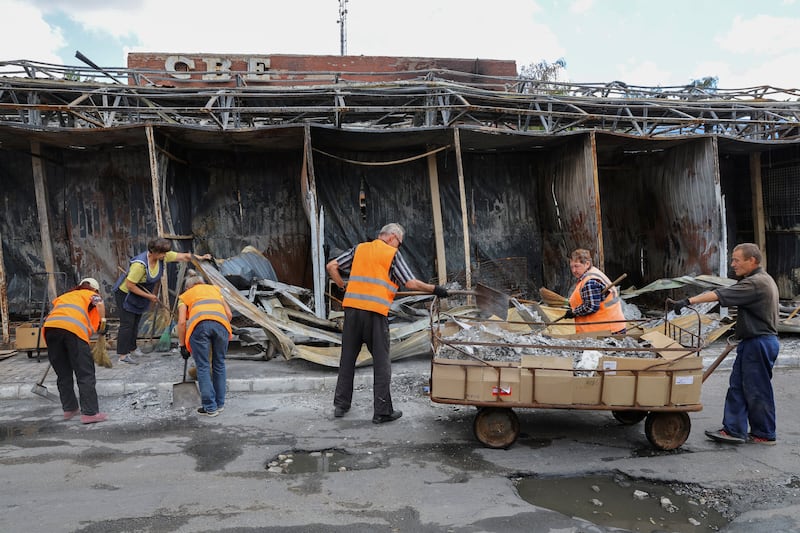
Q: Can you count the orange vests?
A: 4